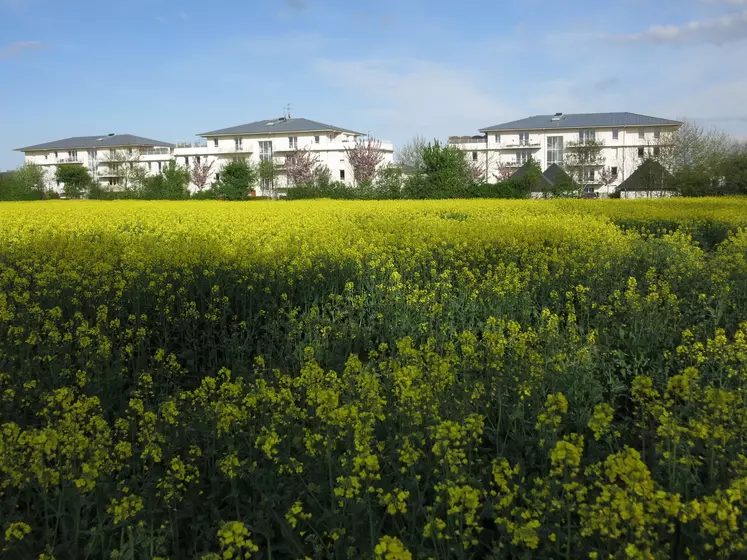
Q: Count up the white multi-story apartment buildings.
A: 3